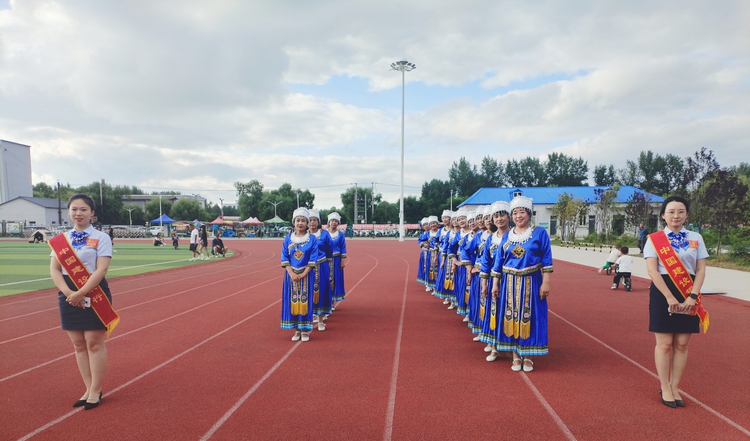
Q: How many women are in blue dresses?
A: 13